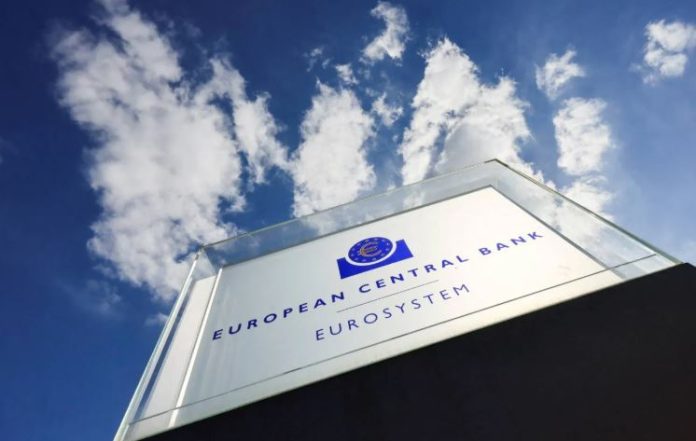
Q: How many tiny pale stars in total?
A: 12